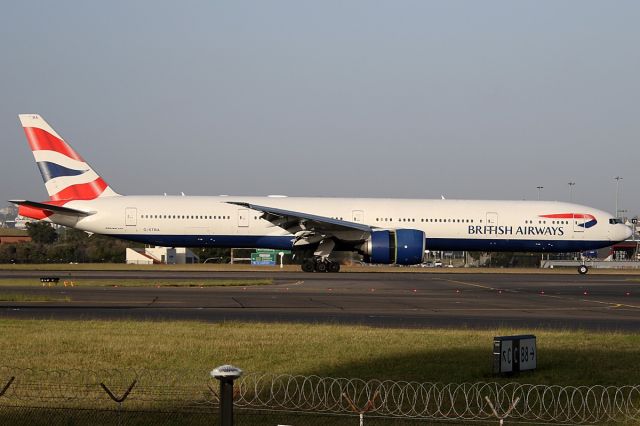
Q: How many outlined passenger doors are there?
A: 5